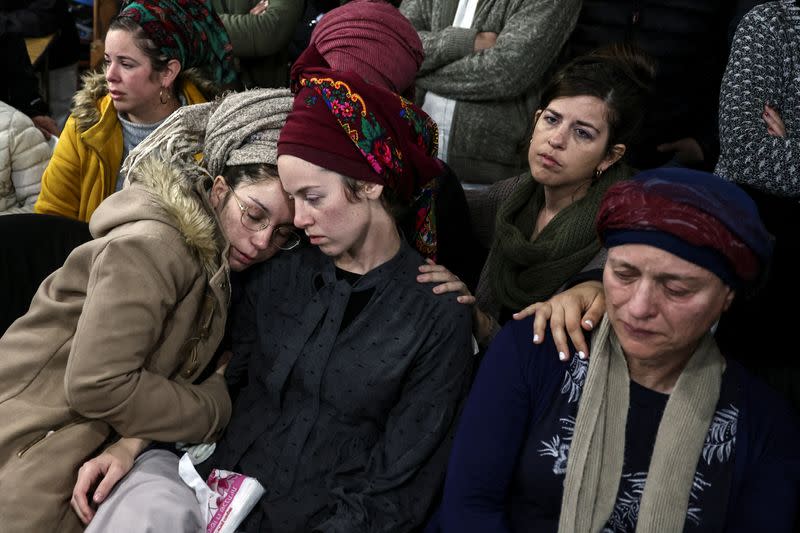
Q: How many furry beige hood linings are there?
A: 2